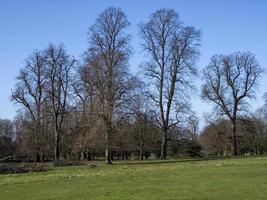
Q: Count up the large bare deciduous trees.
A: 5